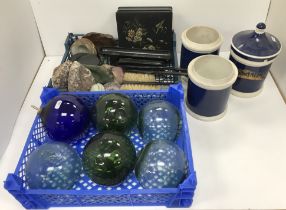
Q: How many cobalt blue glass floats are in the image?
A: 1